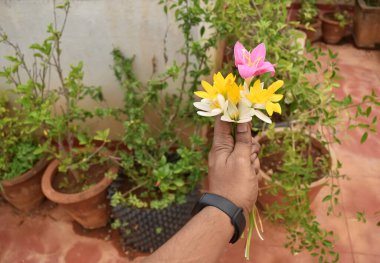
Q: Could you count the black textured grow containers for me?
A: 1